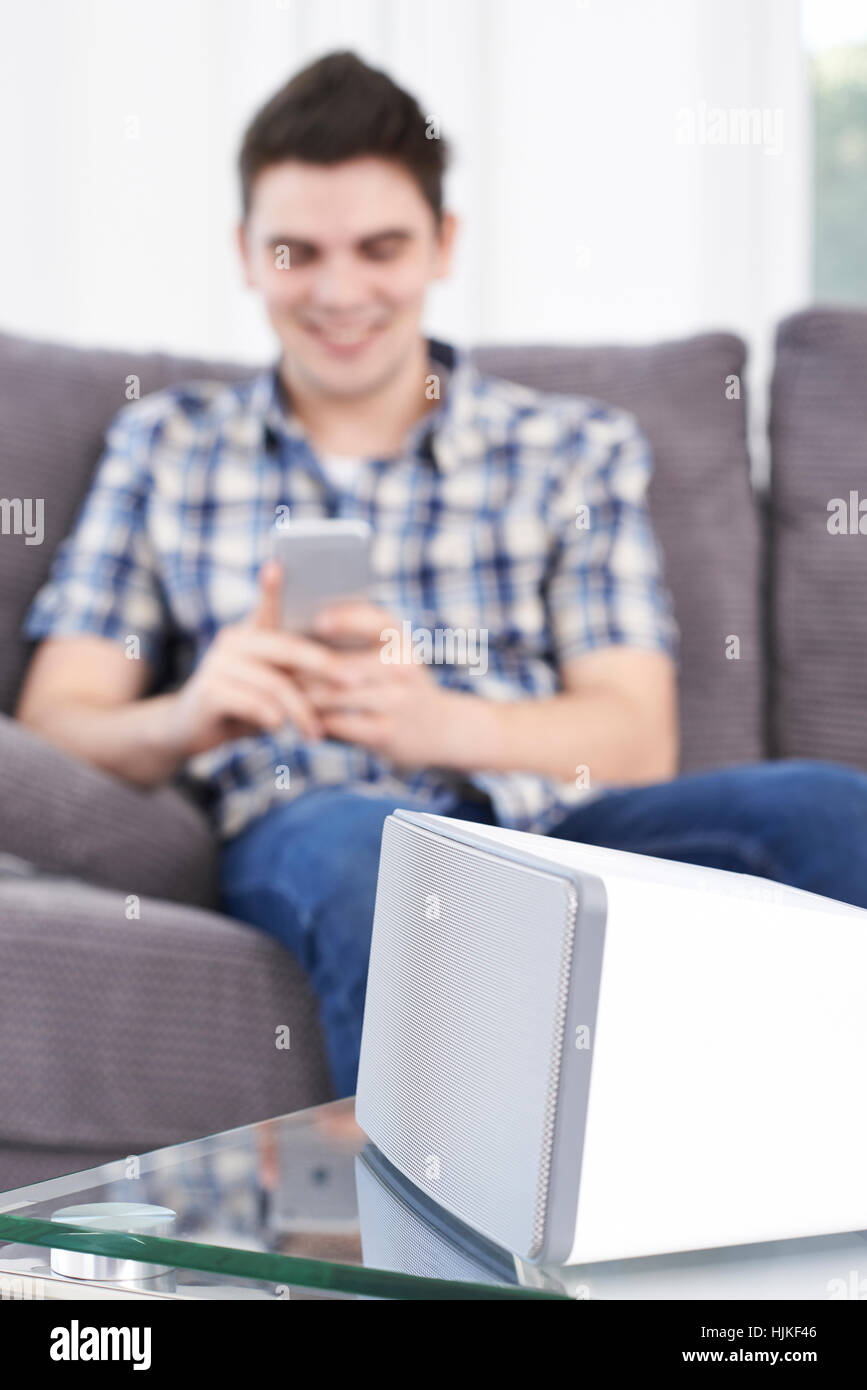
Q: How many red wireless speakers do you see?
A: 0